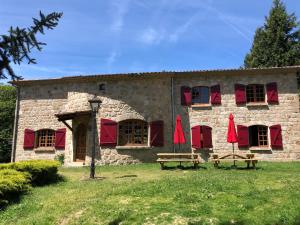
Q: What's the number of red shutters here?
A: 12